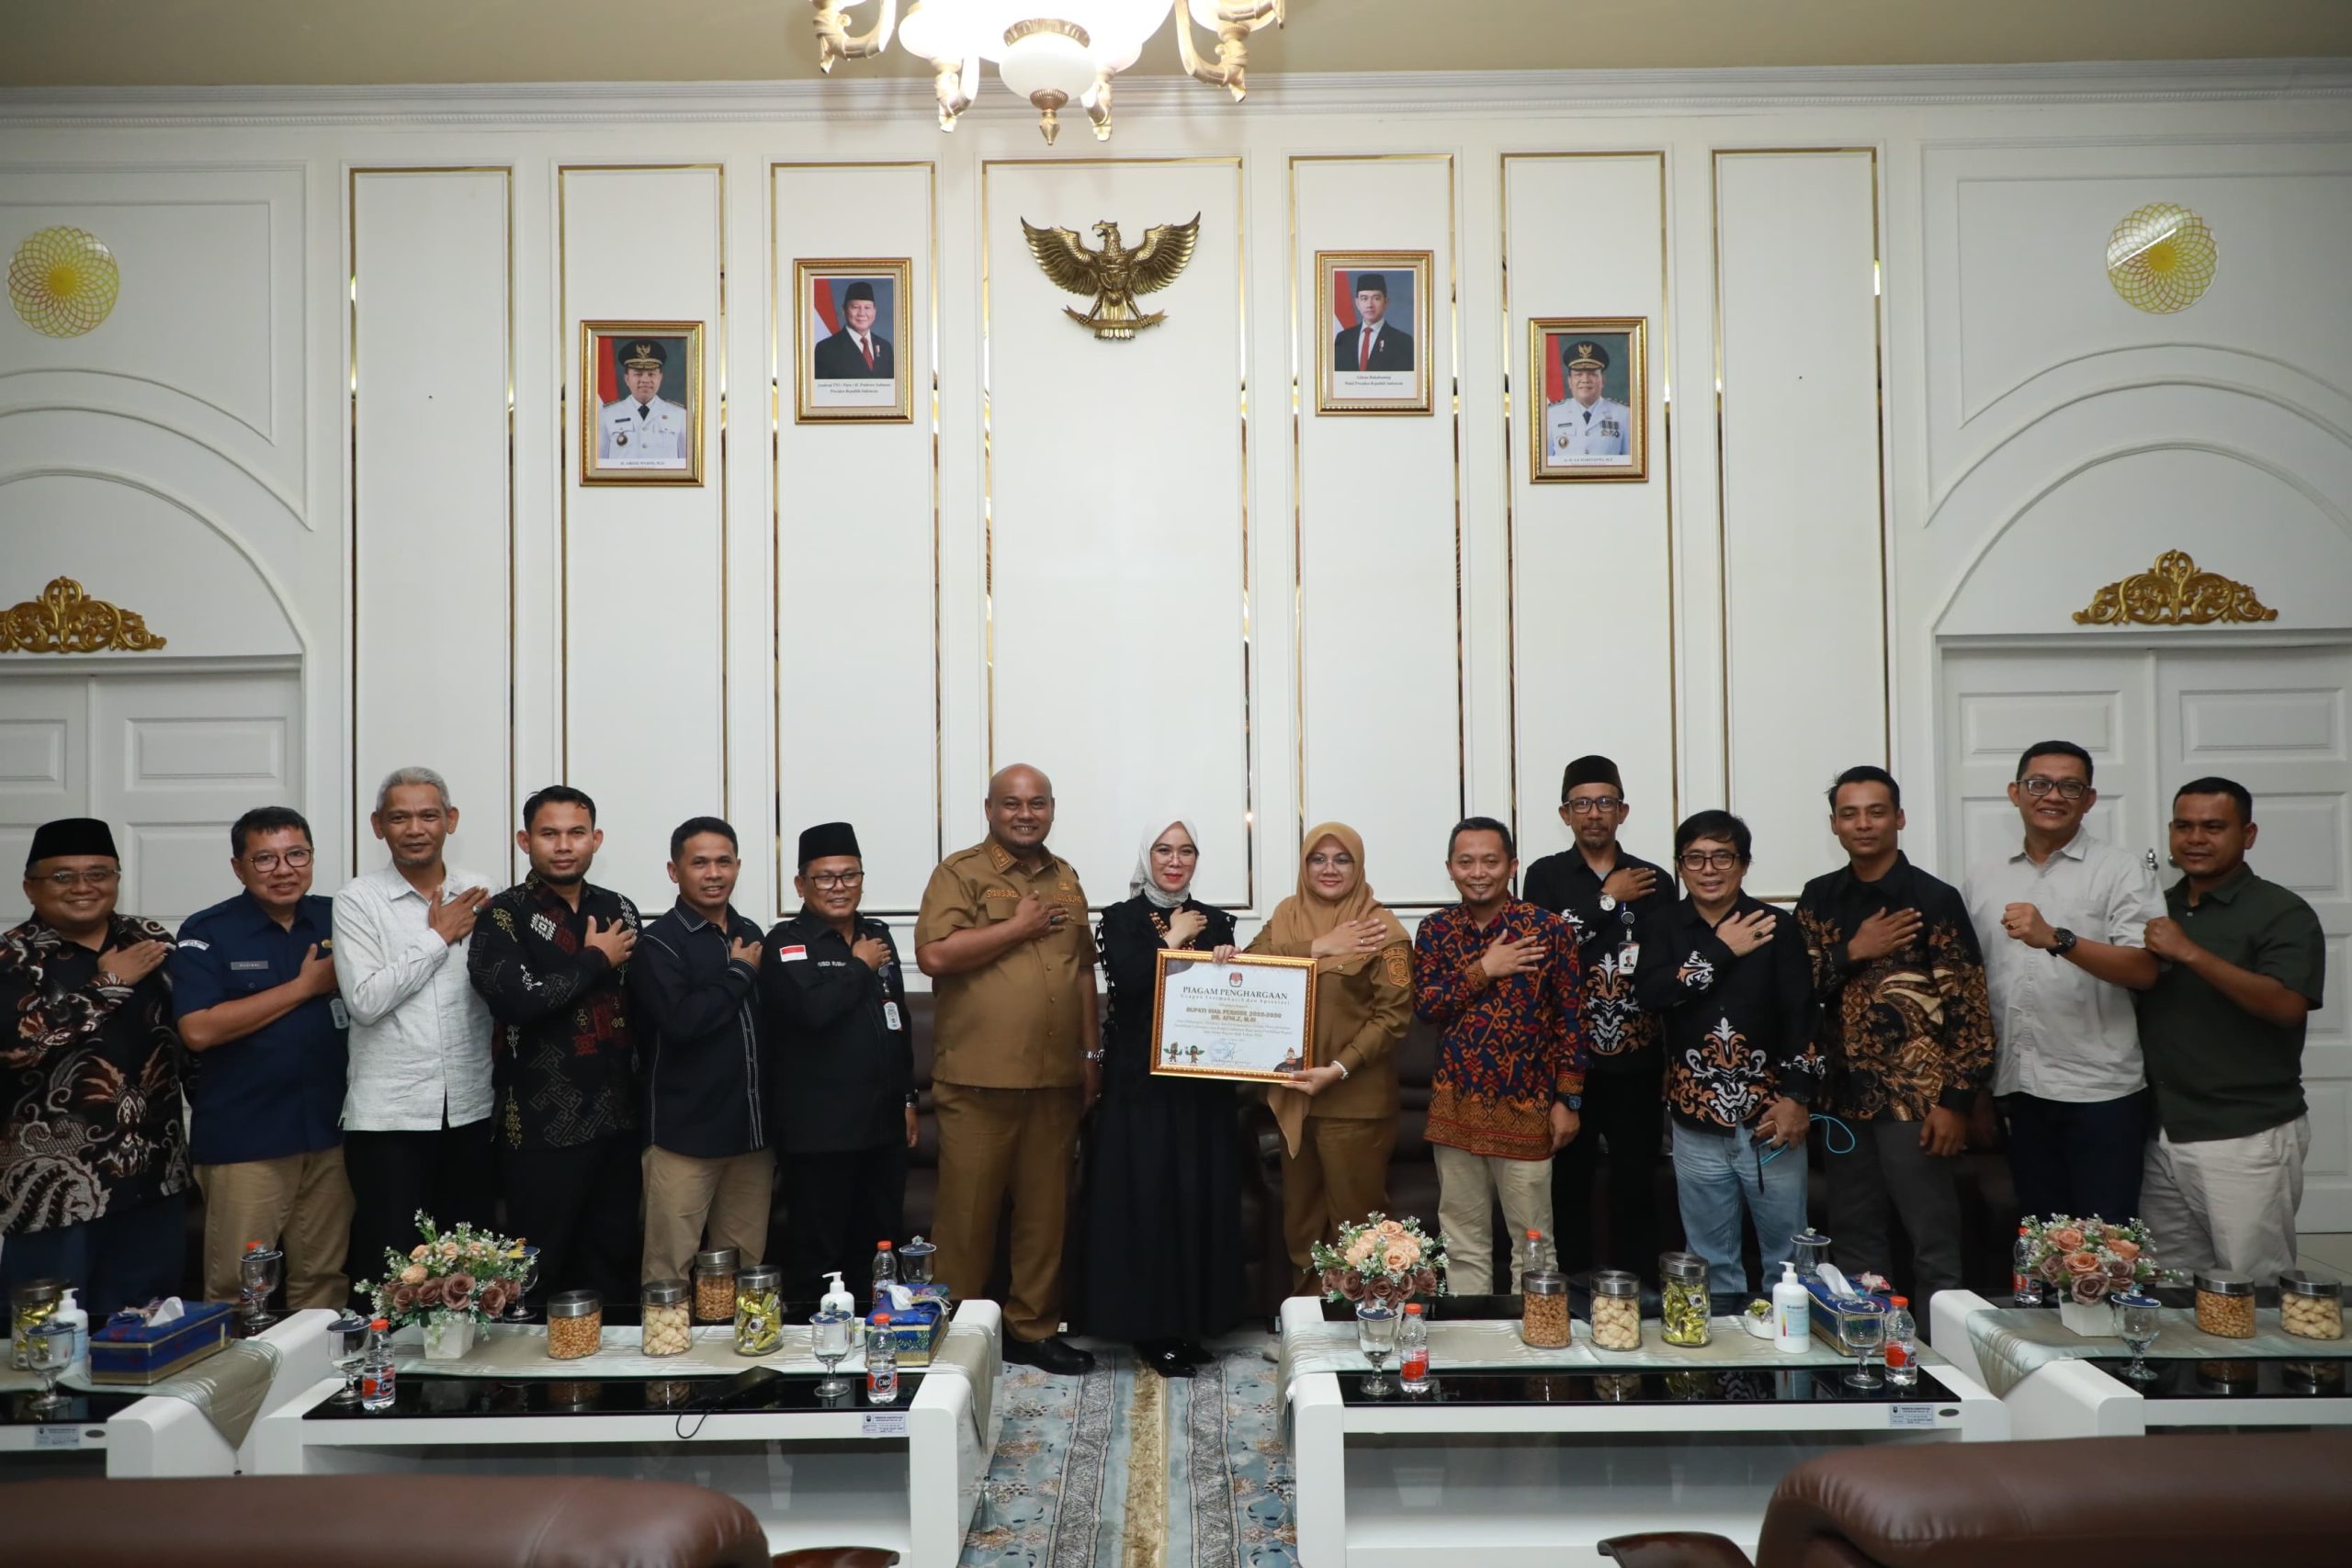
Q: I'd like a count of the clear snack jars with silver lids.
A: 10